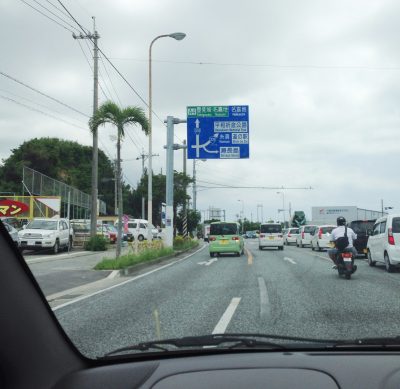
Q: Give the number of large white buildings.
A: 1